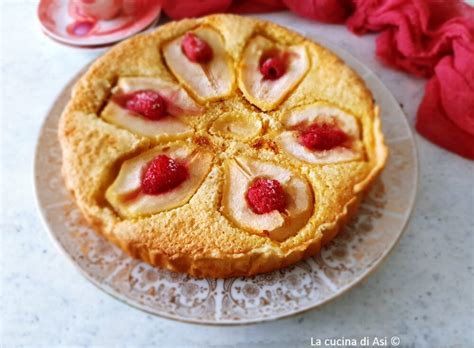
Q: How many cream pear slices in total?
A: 6